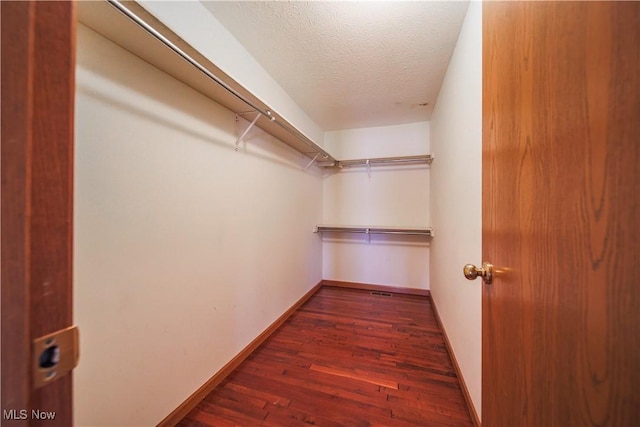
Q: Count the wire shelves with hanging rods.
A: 3